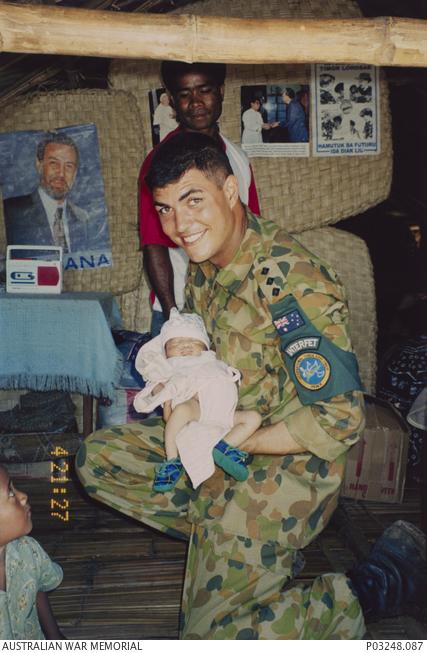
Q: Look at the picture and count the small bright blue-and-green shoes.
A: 2